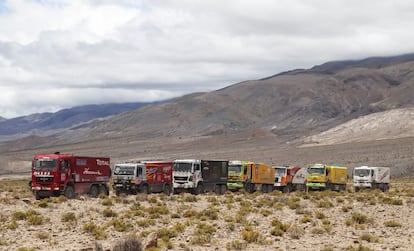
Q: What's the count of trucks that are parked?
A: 7